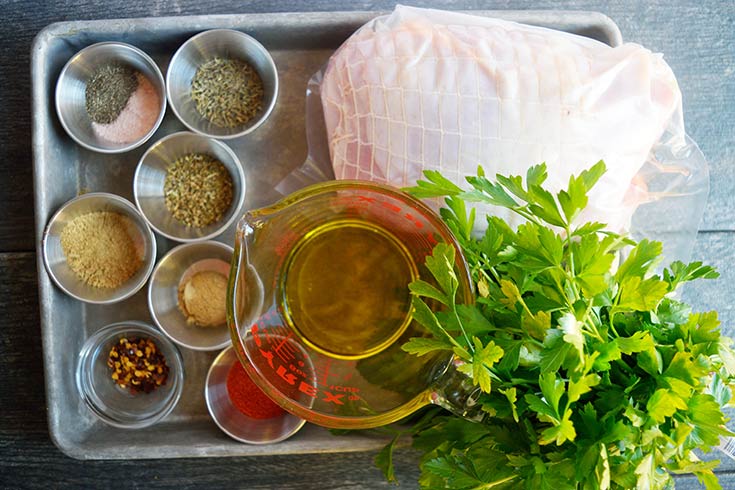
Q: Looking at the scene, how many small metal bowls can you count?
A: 6